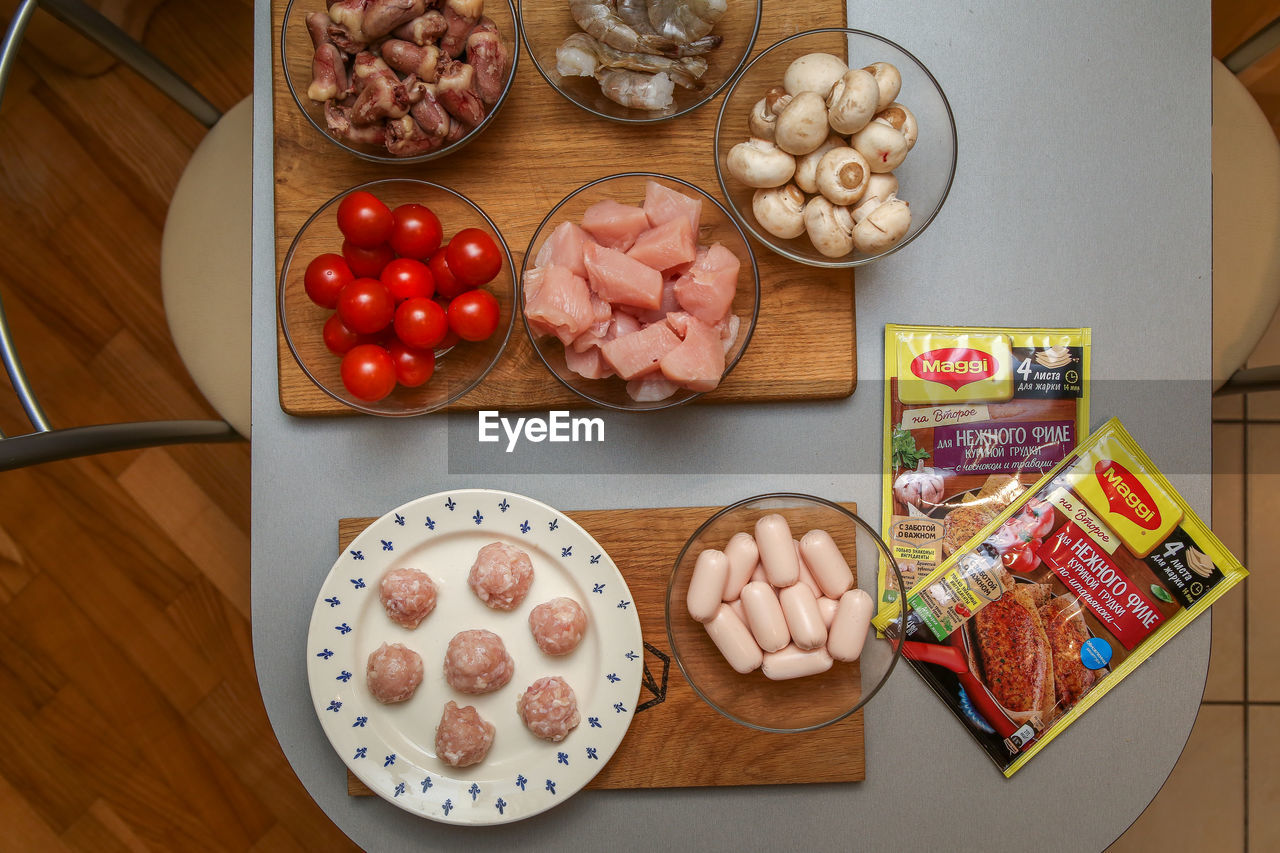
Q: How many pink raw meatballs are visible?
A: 7